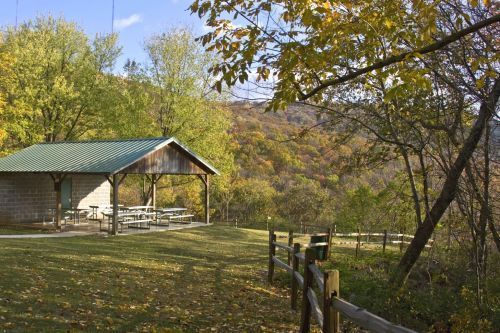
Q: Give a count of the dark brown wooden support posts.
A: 4